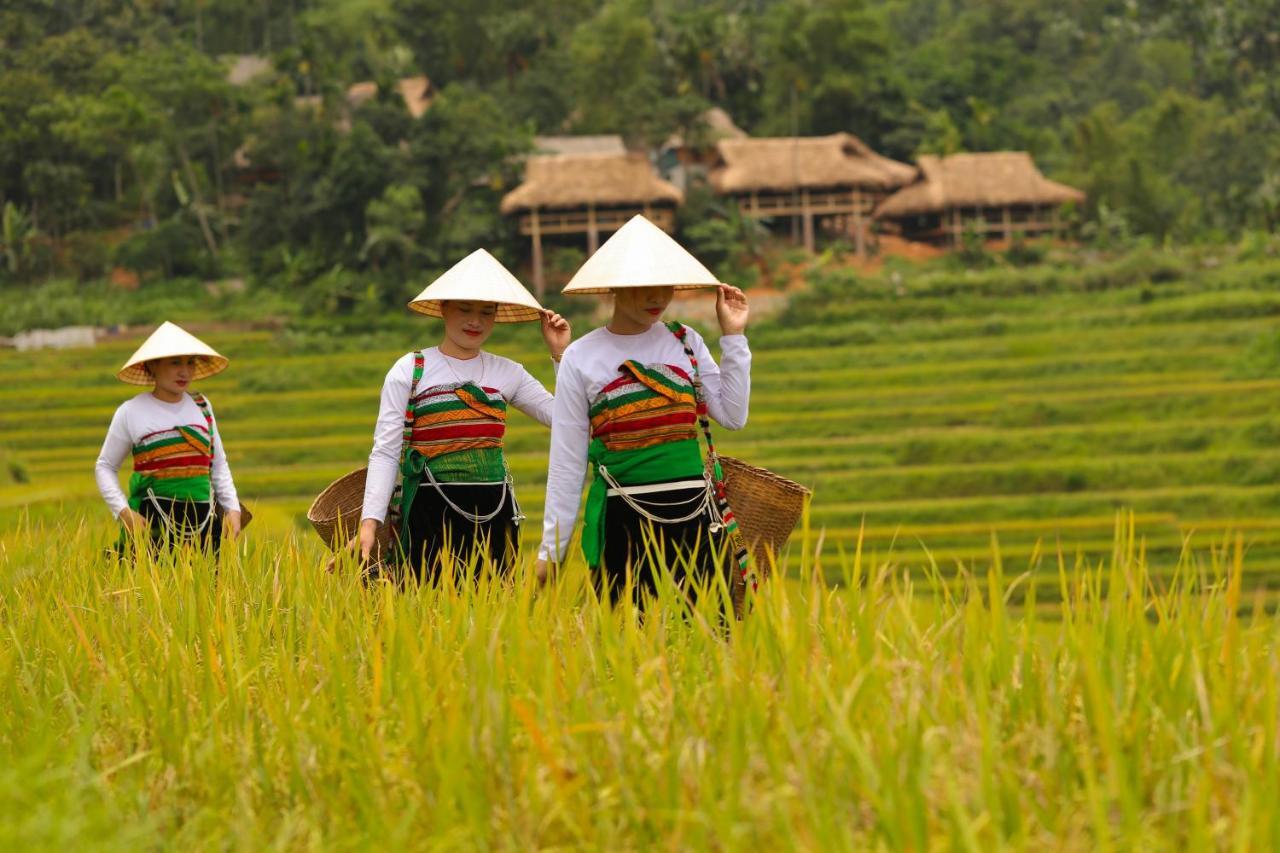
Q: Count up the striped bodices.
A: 3